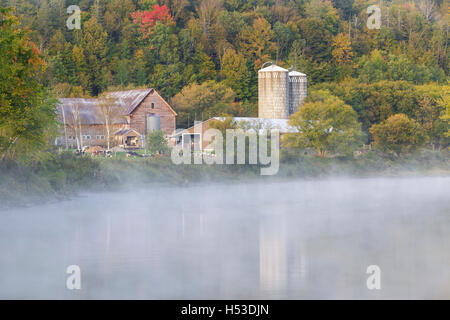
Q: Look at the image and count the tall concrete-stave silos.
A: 2